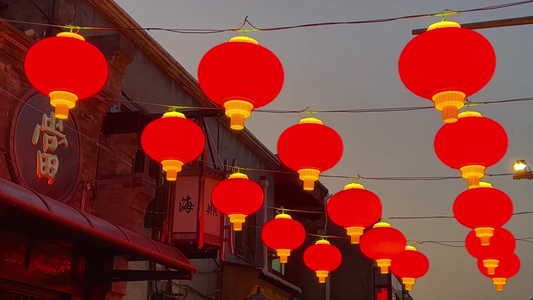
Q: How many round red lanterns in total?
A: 15